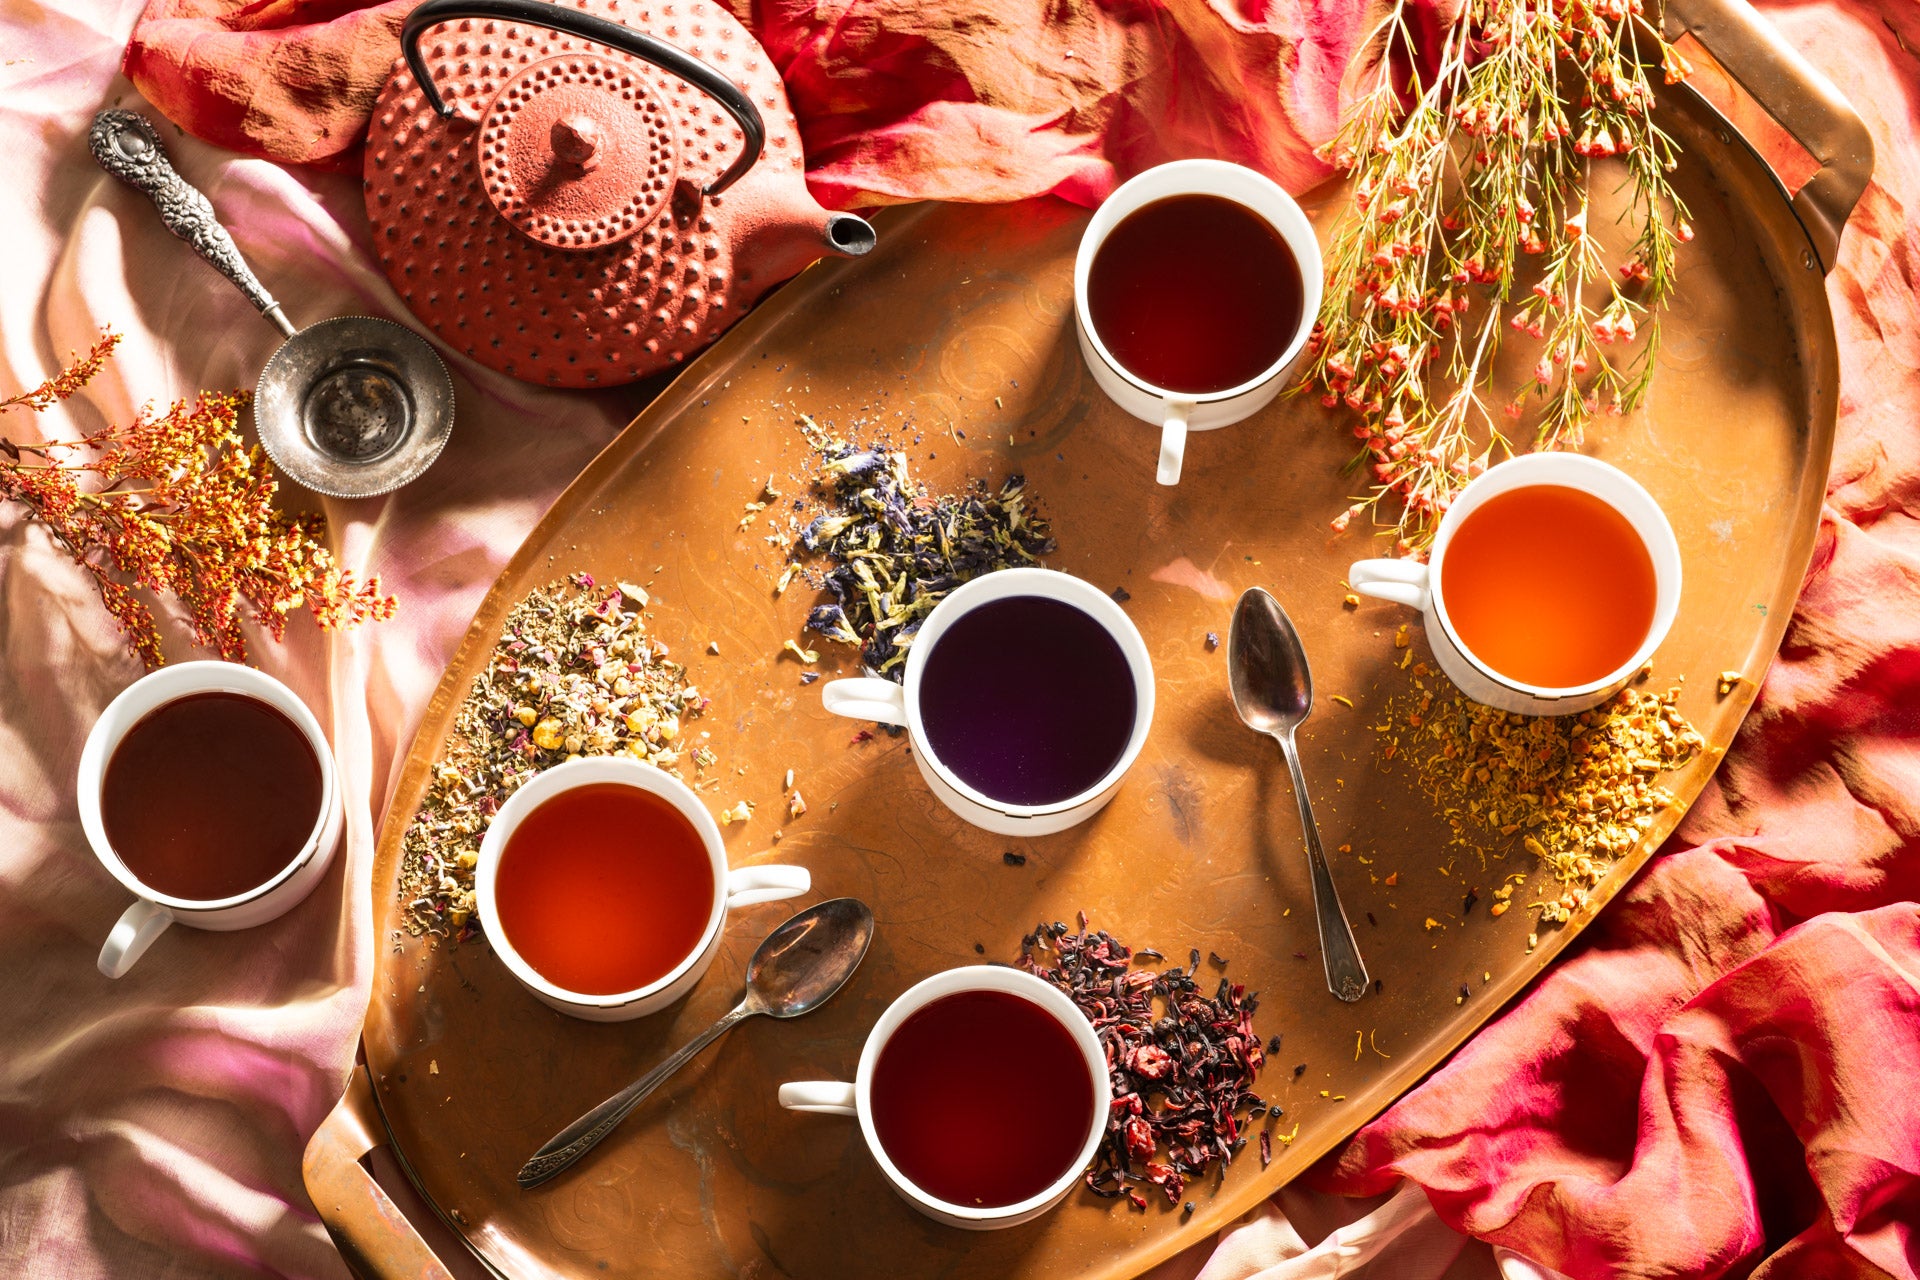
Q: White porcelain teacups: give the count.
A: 6